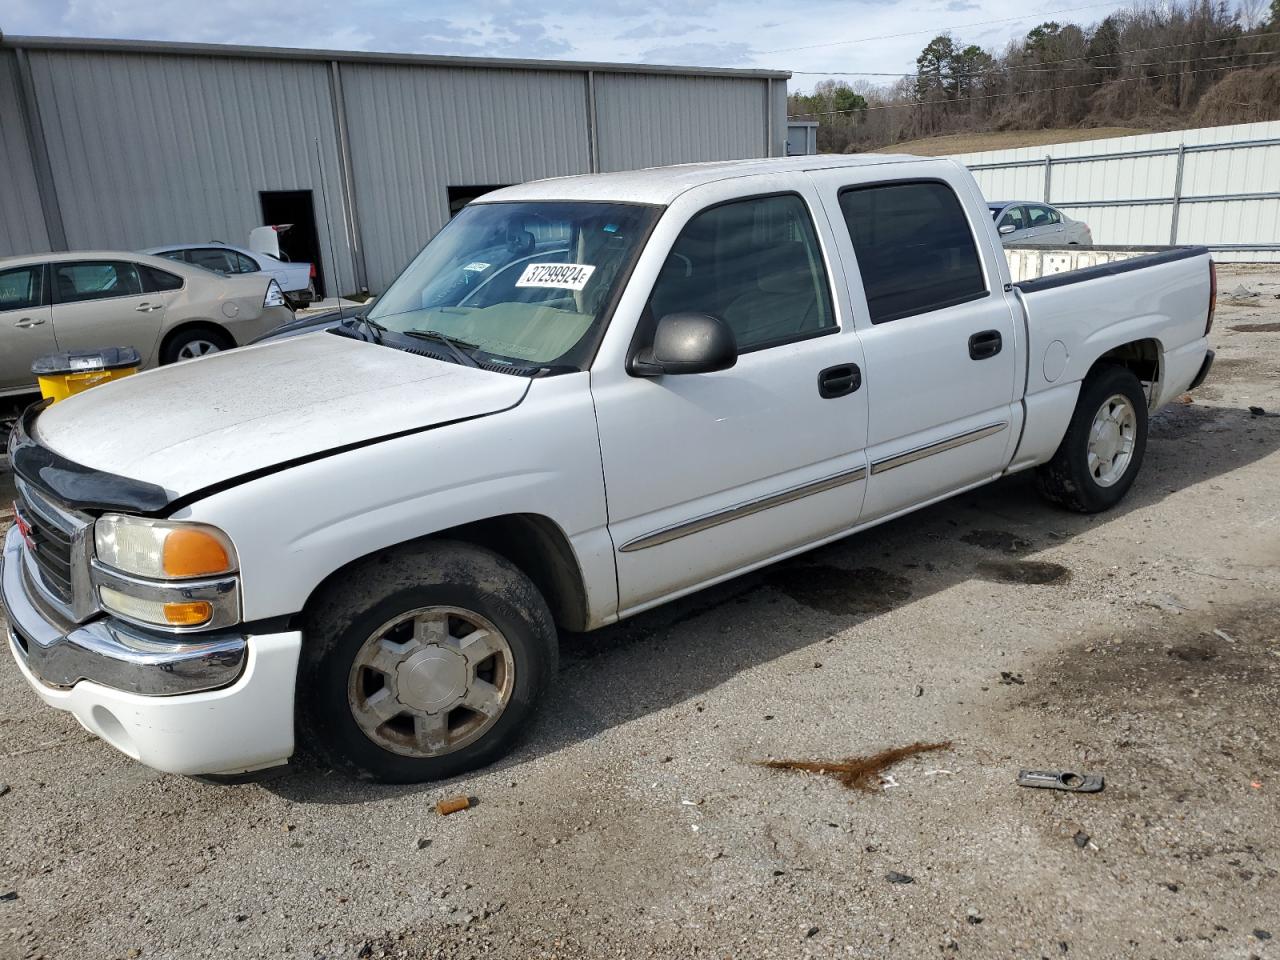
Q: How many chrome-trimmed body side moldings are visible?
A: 2